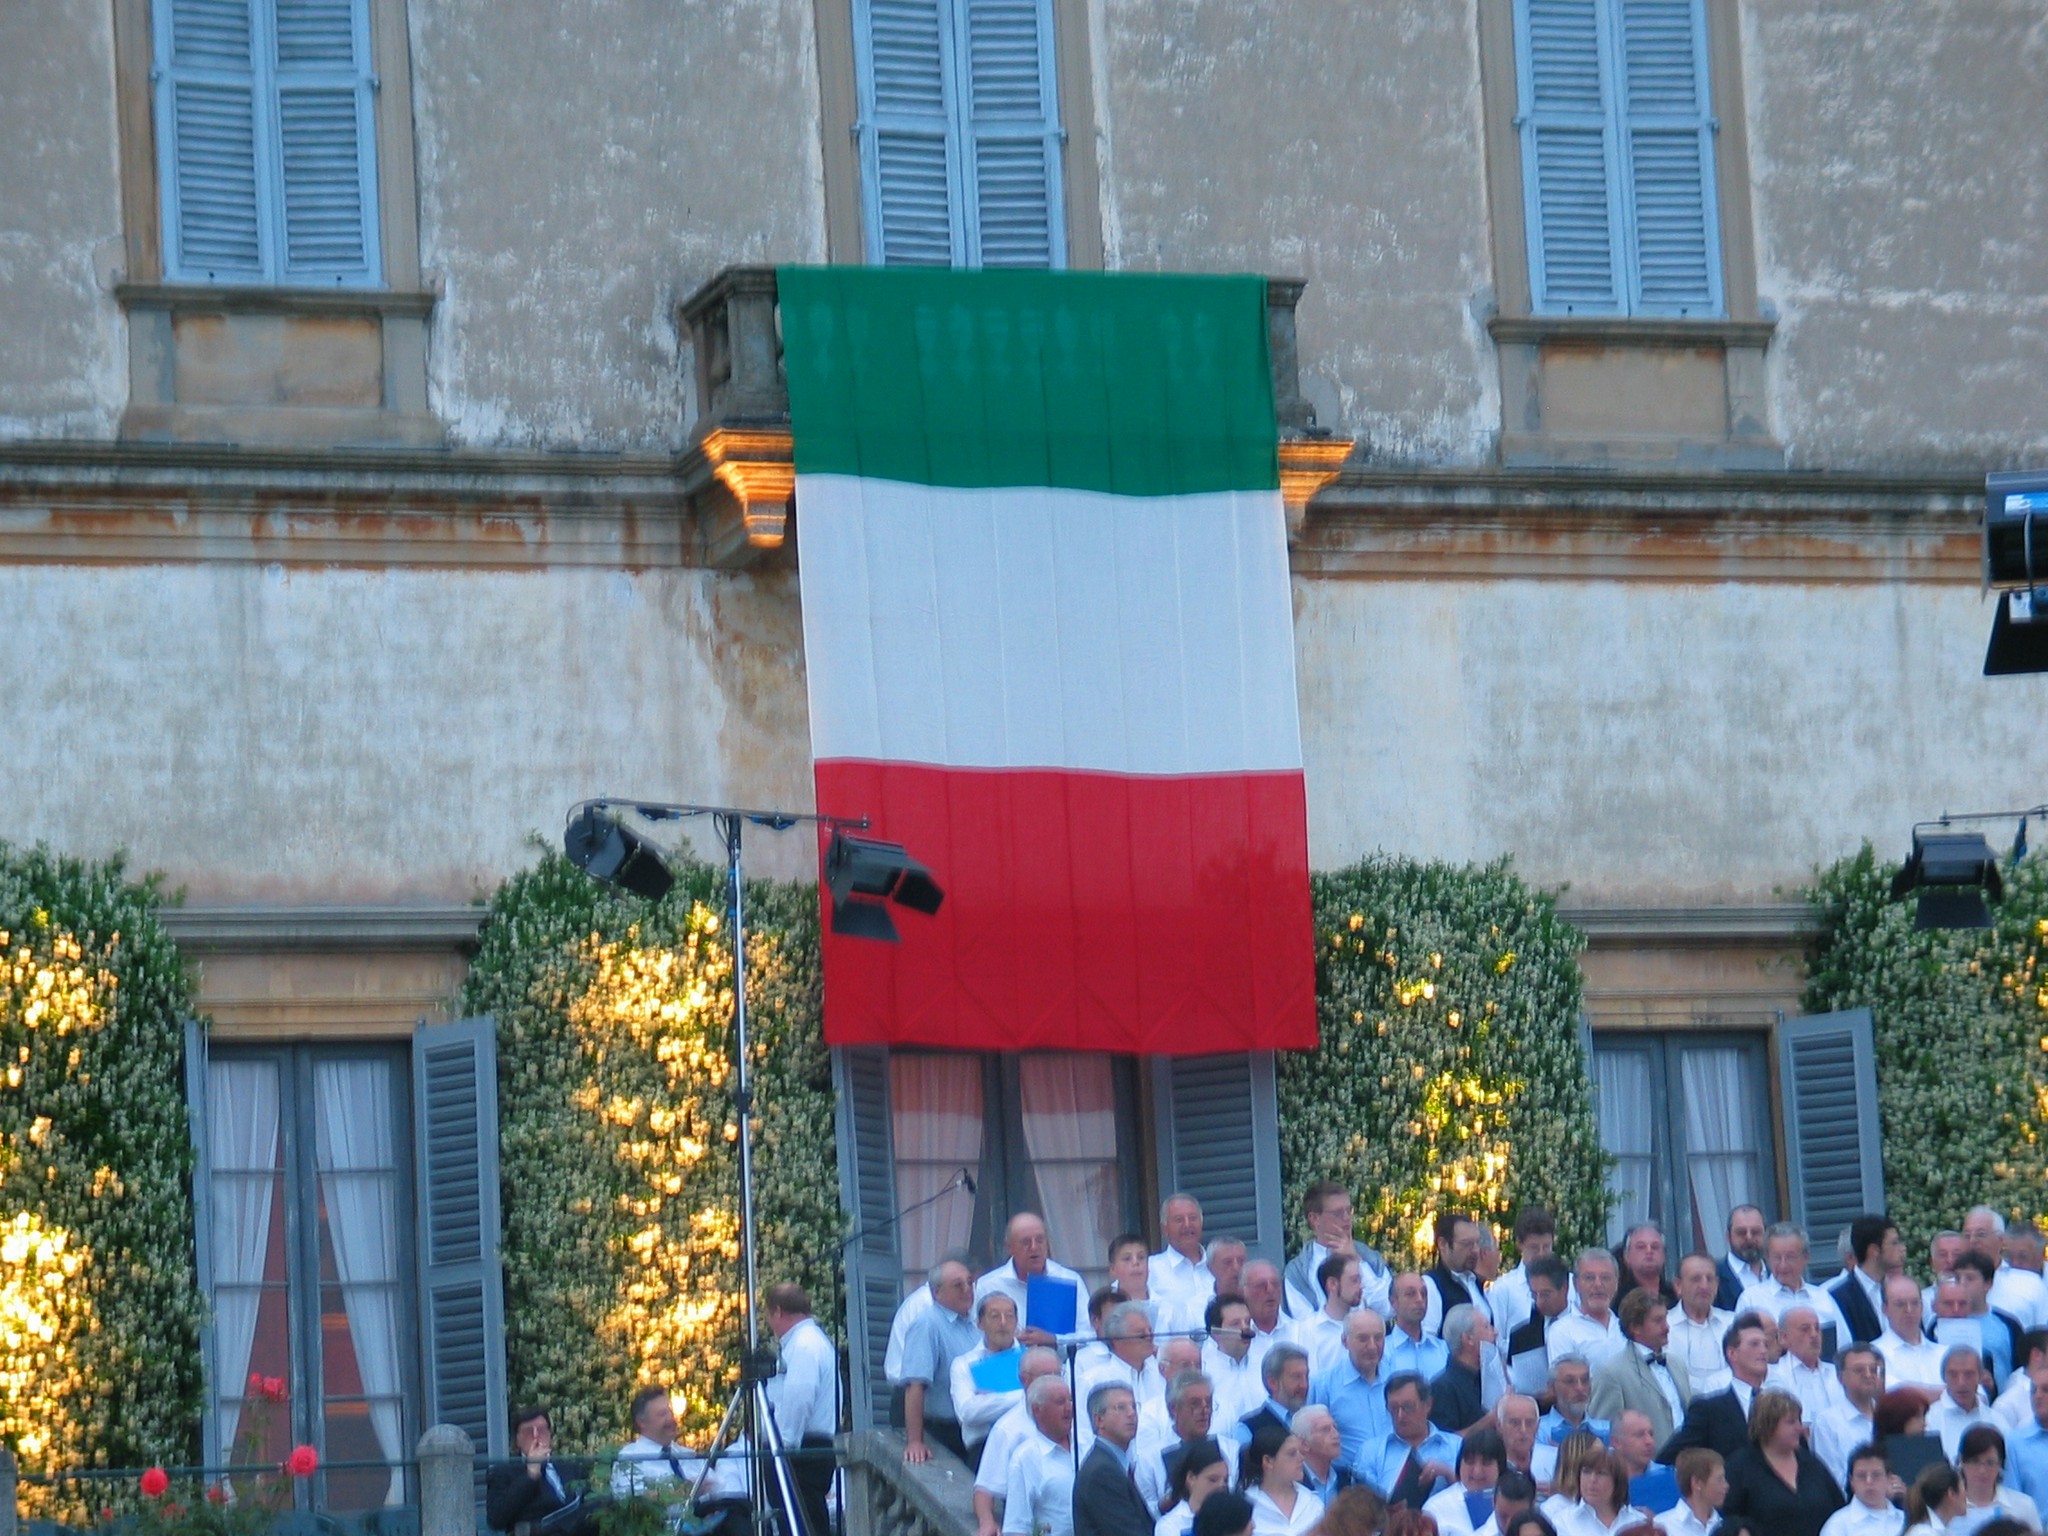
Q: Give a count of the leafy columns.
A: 4